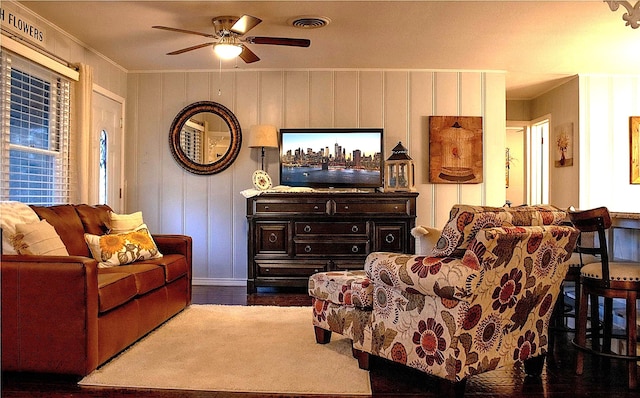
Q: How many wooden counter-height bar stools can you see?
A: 2